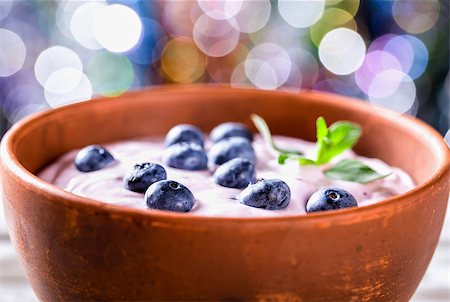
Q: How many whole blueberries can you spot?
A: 10